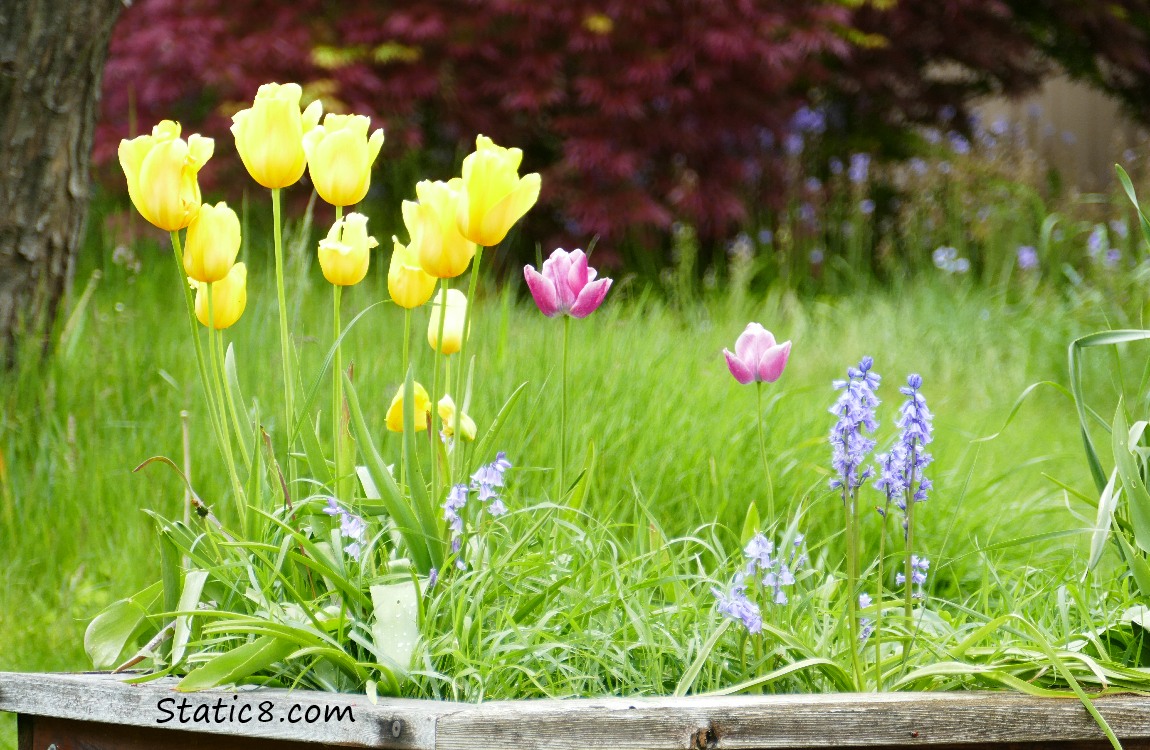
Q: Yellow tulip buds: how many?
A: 12